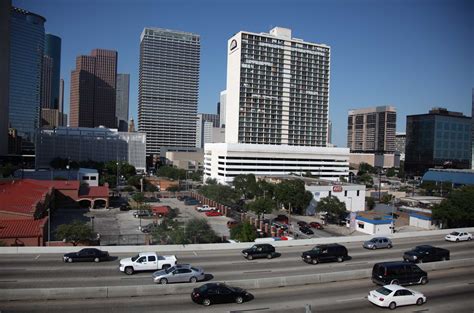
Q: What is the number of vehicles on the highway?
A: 11